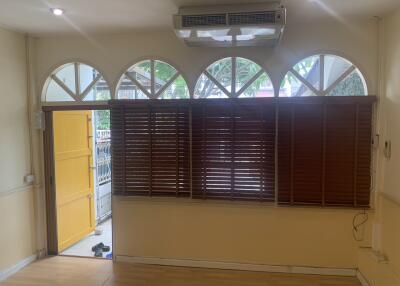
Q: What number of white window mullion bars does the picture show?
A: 12